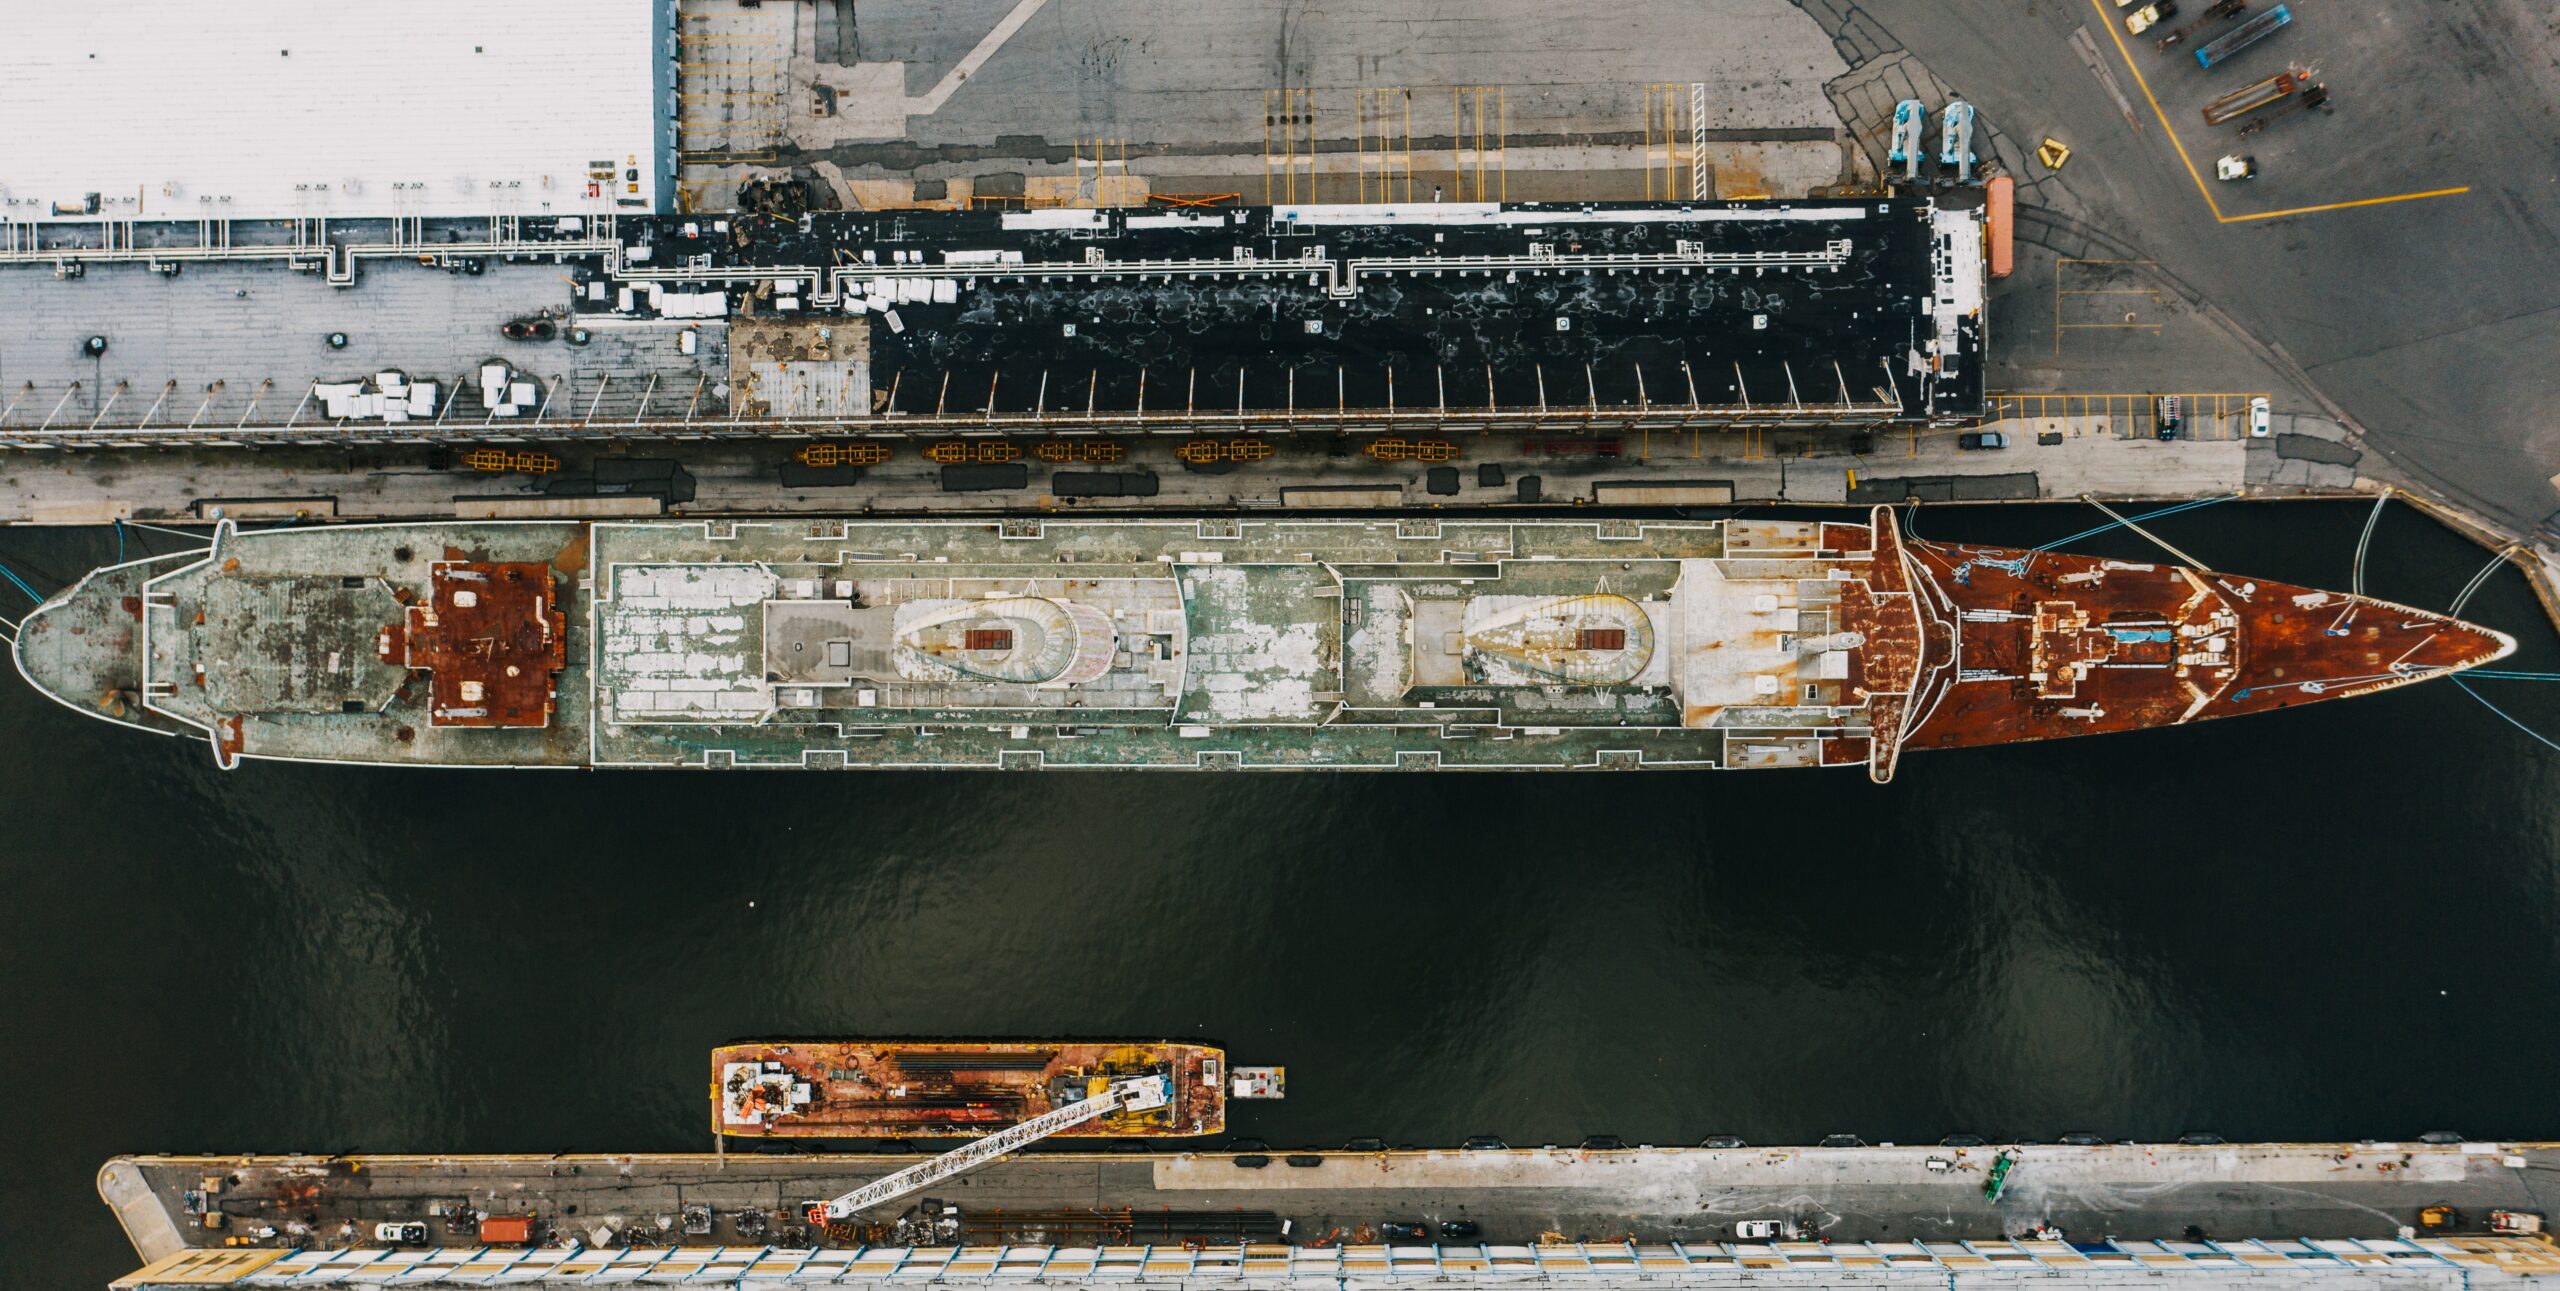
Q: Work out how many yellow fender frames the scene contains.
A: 6